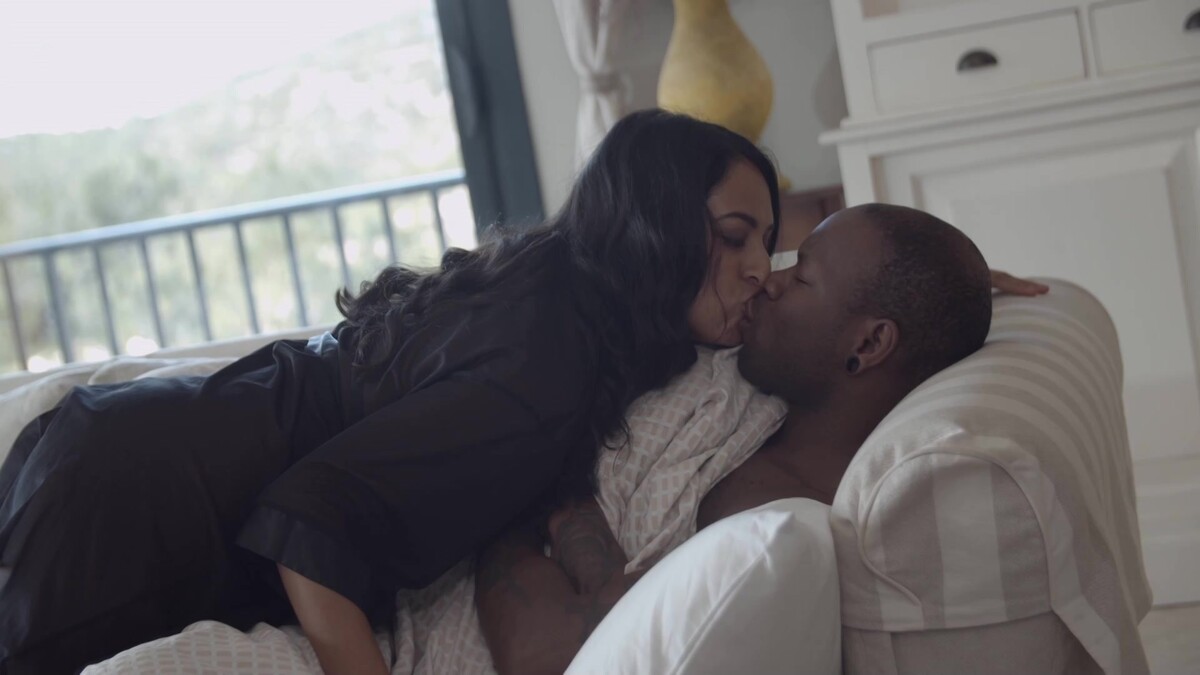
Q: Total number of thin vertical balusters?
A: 10